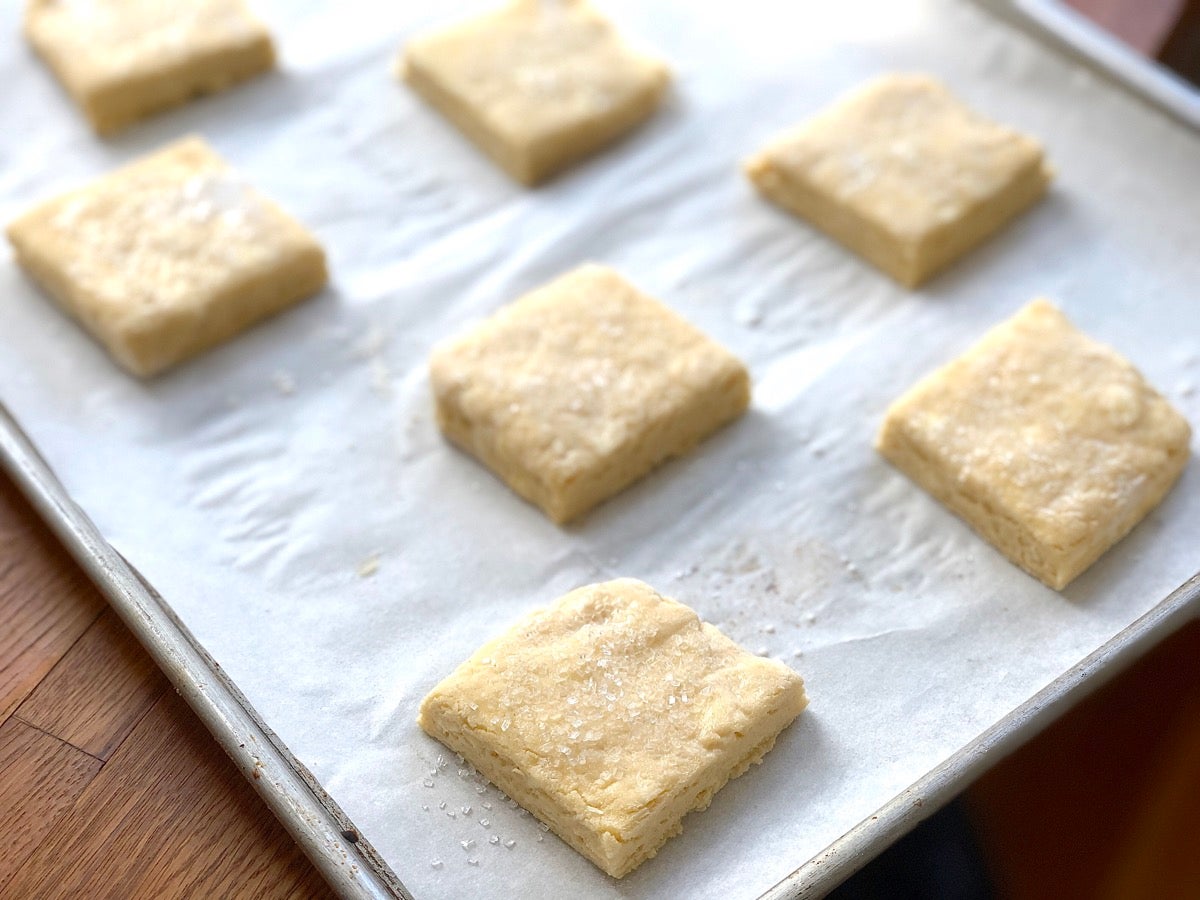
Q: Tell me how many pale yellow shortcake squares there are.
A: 7